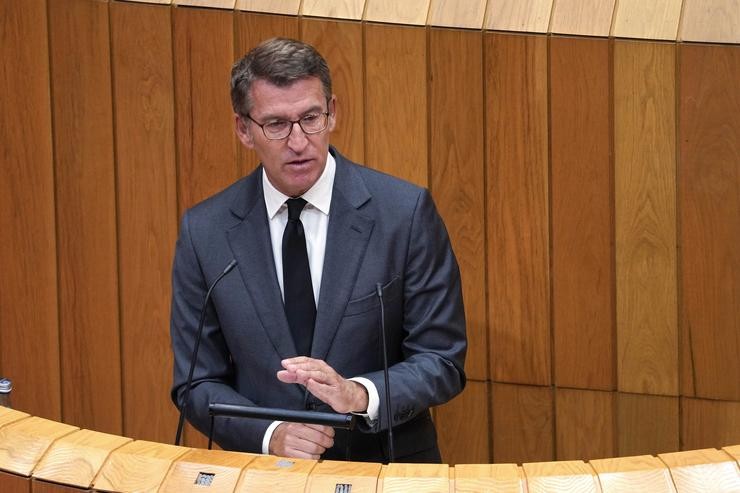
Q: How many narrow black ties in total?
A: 1